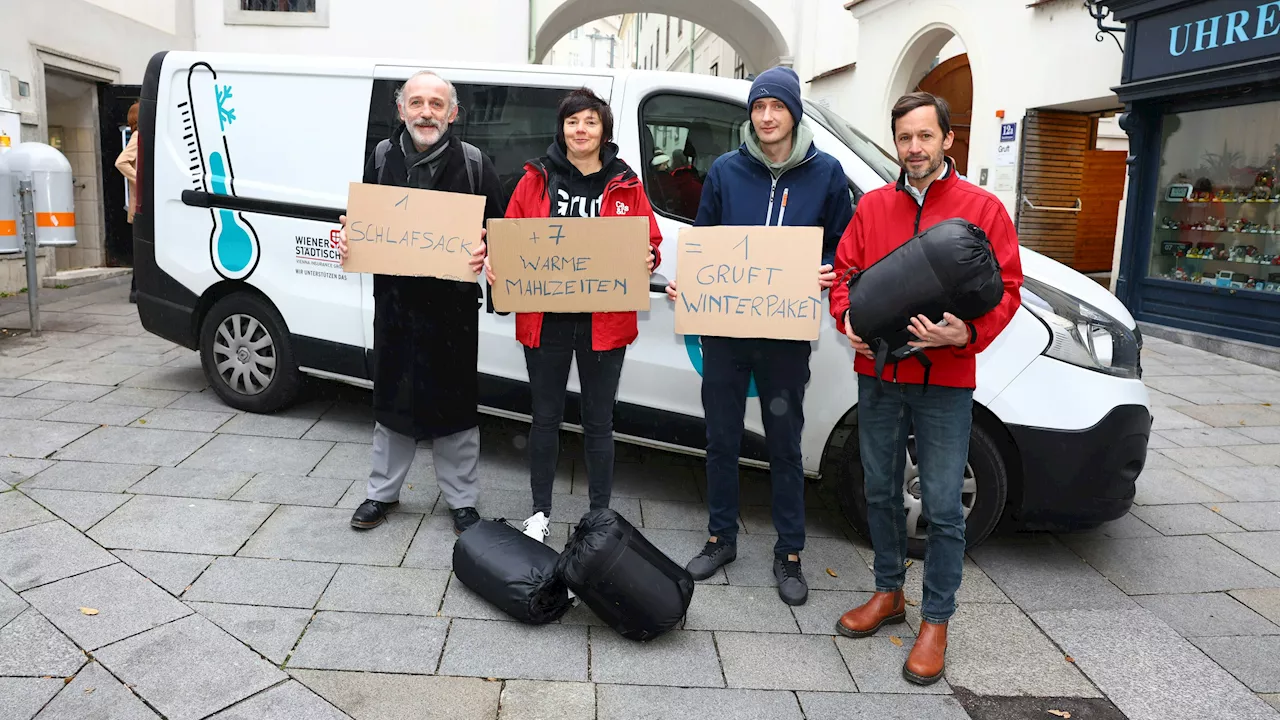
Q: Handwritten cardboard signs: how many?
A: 3